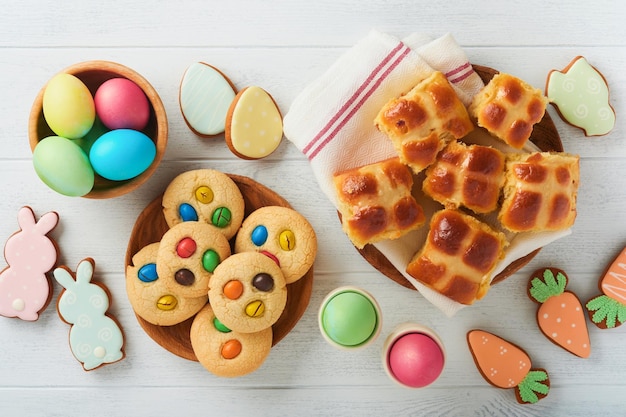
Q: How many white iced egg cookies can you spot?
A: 1